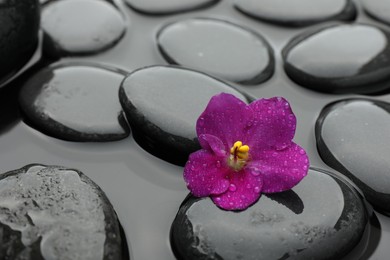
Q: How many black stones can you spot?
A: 12